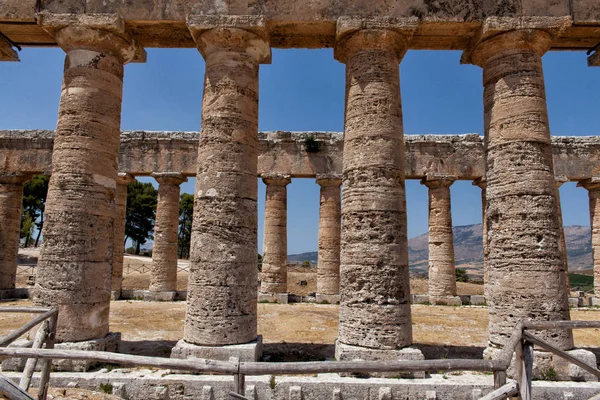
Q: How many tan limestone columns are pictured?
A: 13